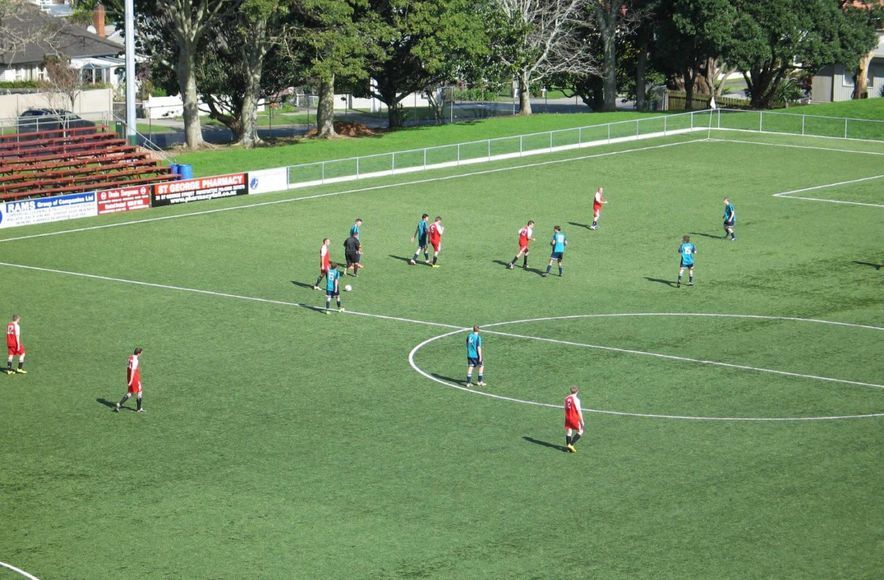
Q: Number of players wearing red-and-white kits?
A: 7